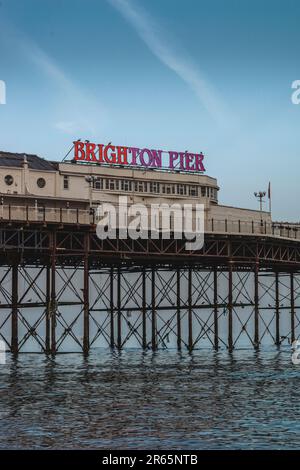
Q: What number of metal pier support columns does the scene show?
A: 15